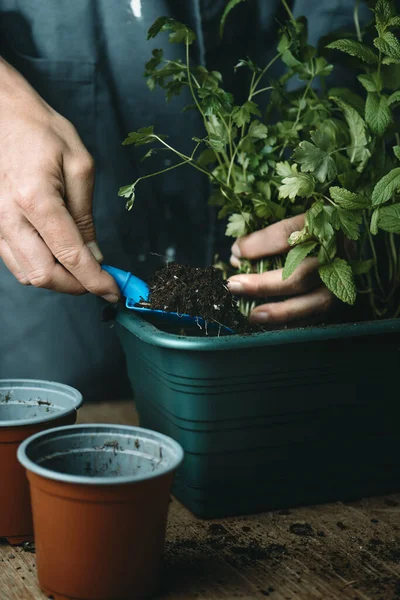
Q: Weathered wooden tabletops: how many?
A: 1